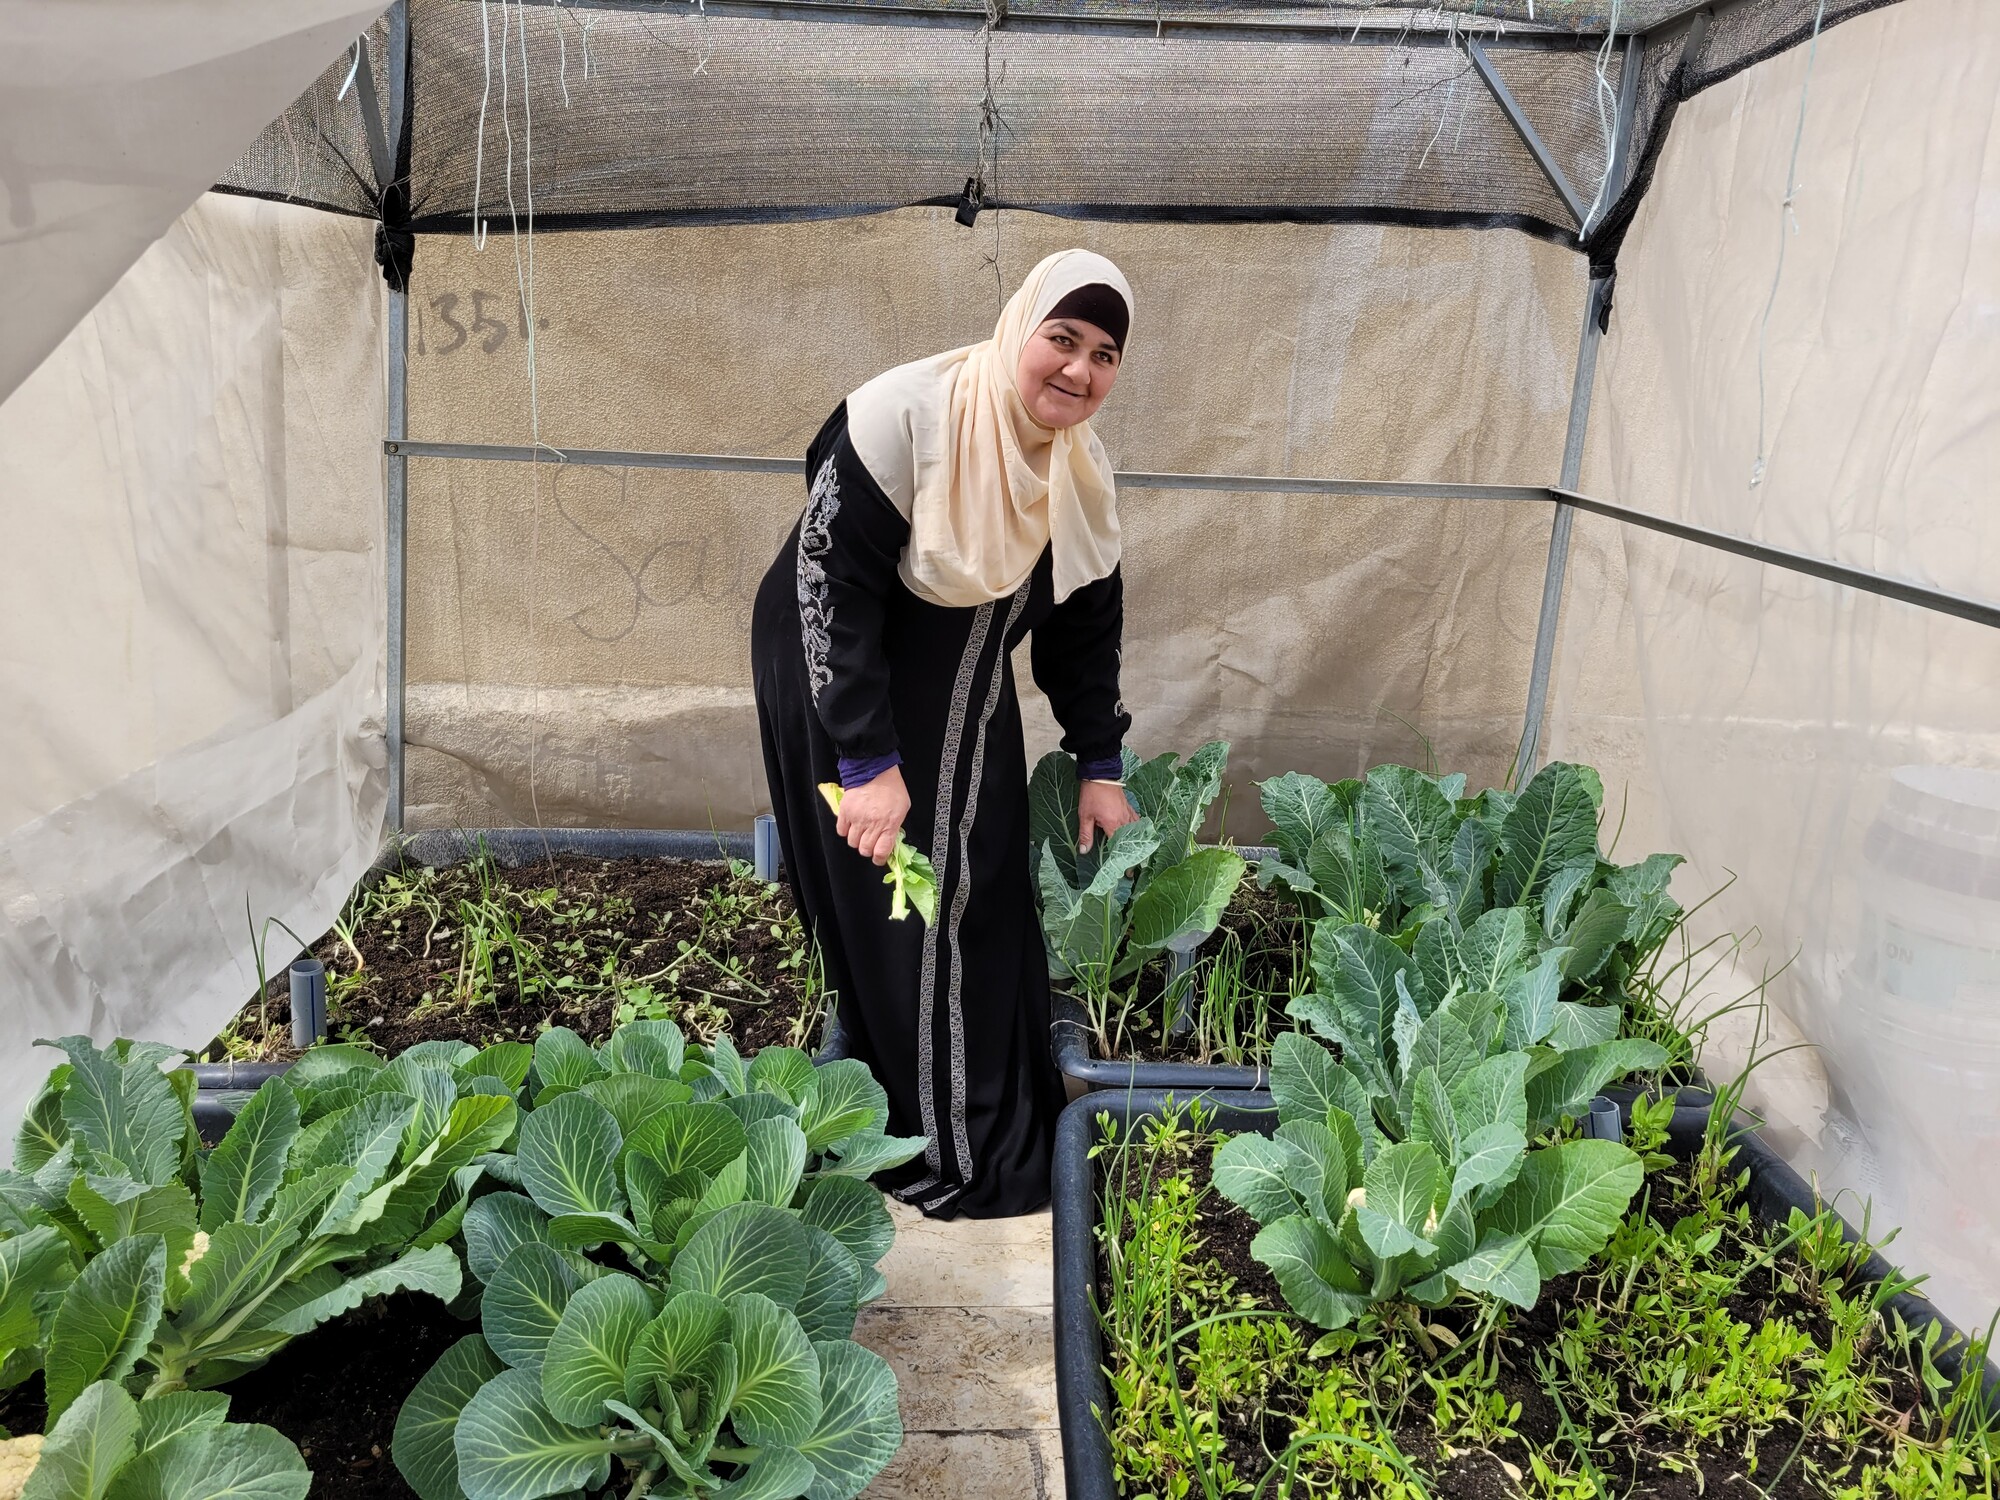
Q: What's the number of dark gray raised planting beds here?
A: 4